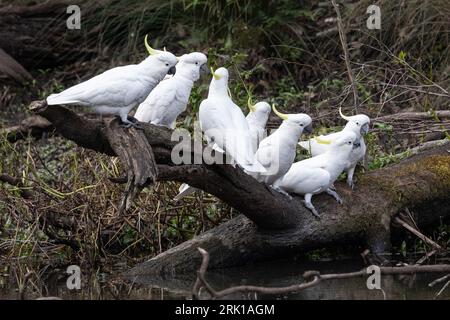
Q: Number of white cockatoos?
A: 7